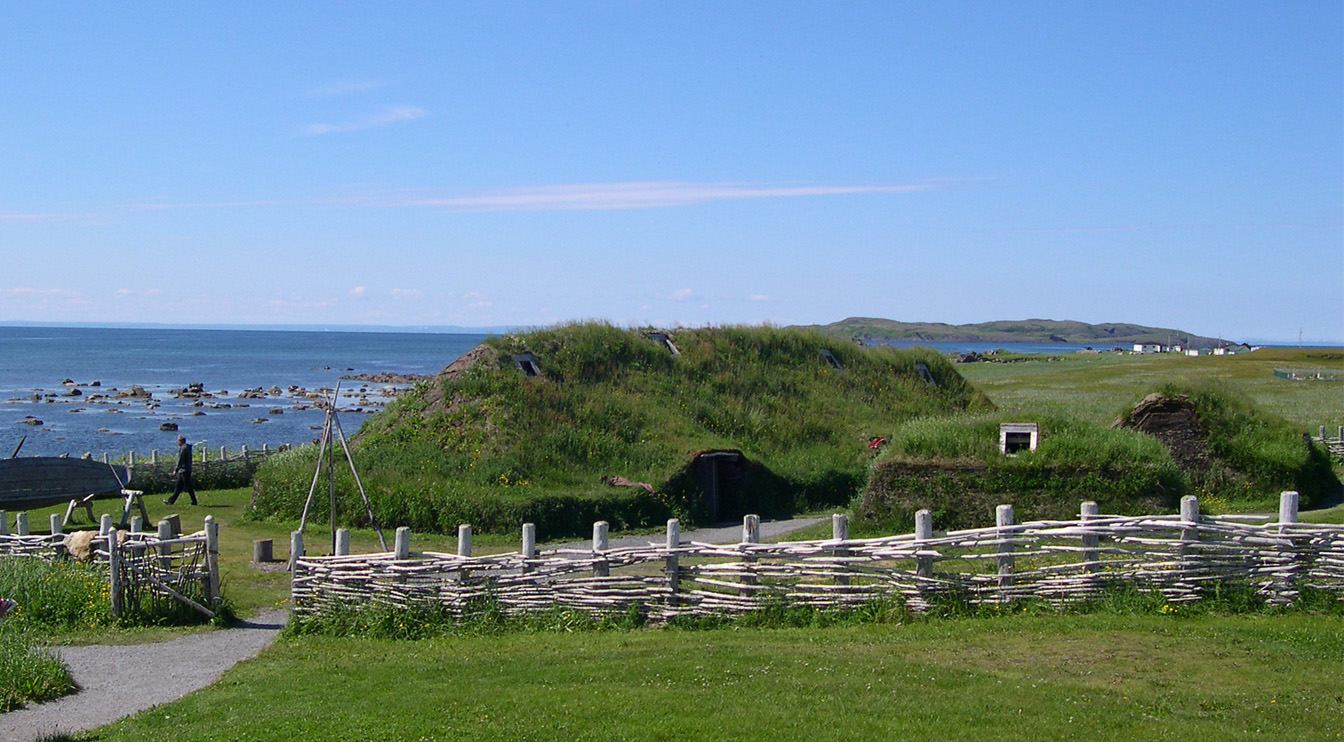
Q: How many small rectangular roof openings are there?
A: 5